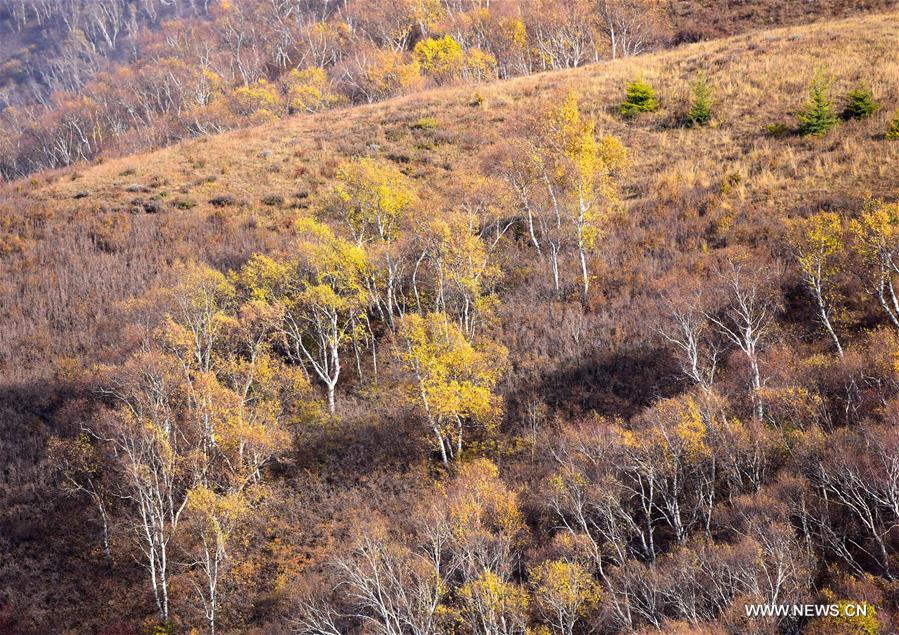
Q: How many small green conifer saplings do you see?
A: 5